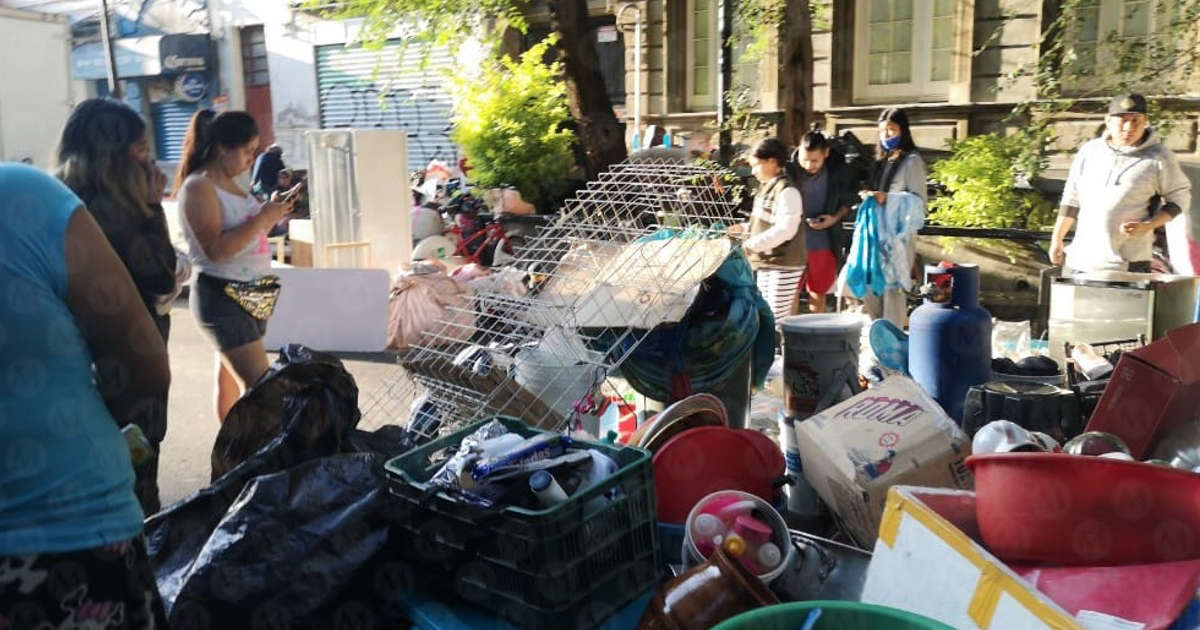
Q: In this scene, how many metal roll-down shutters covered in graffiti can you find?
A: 1